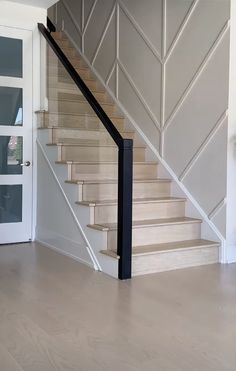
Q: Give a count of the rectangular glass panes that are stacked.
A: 4